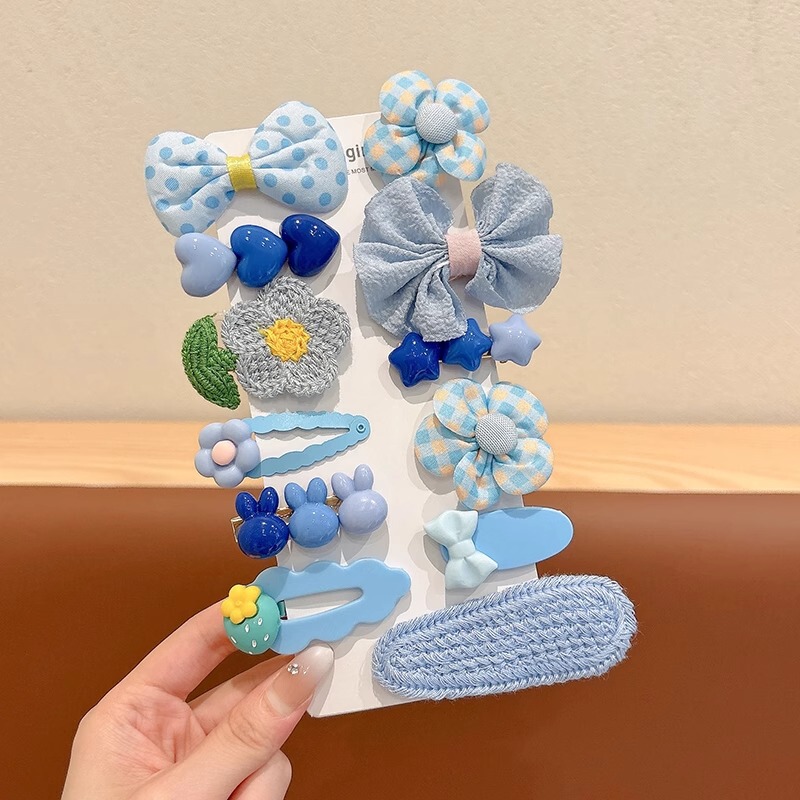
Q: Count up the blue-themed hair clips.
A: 12